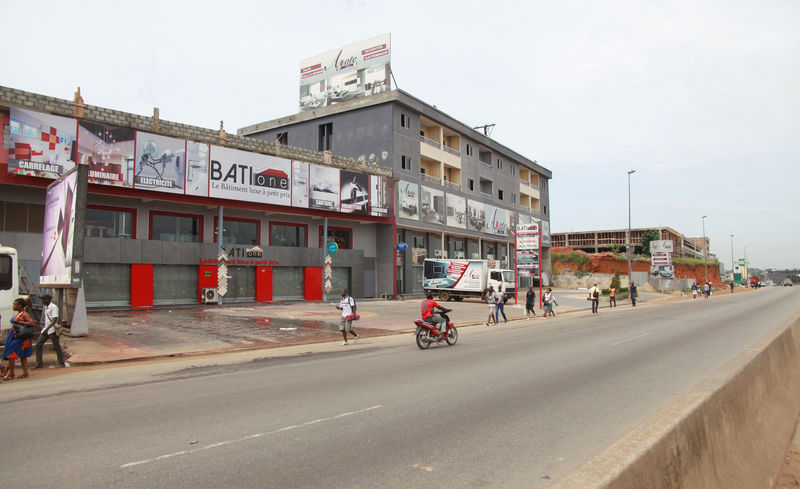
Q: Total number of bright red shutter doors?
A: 4